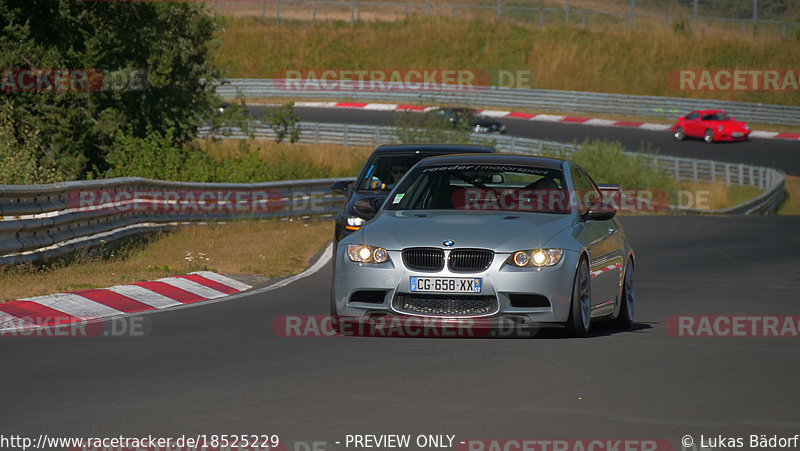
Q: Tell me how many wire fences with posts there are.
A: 1